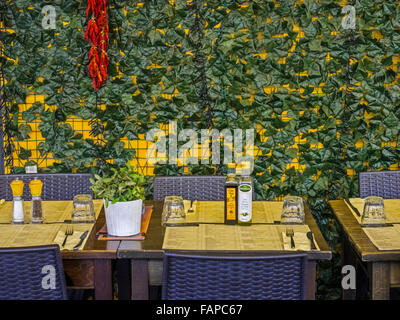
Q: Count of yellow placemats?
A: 6